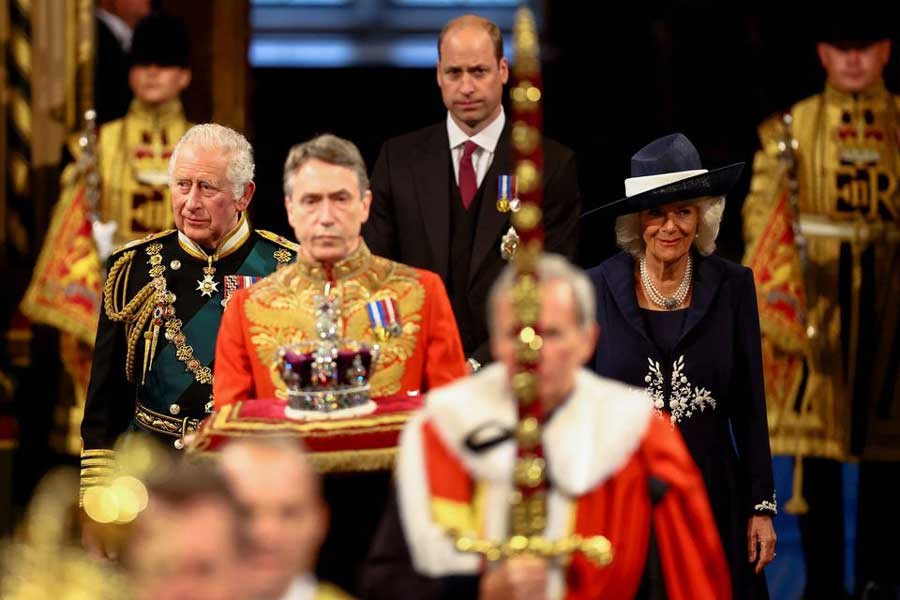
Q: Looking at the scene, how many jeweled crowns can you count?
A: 1